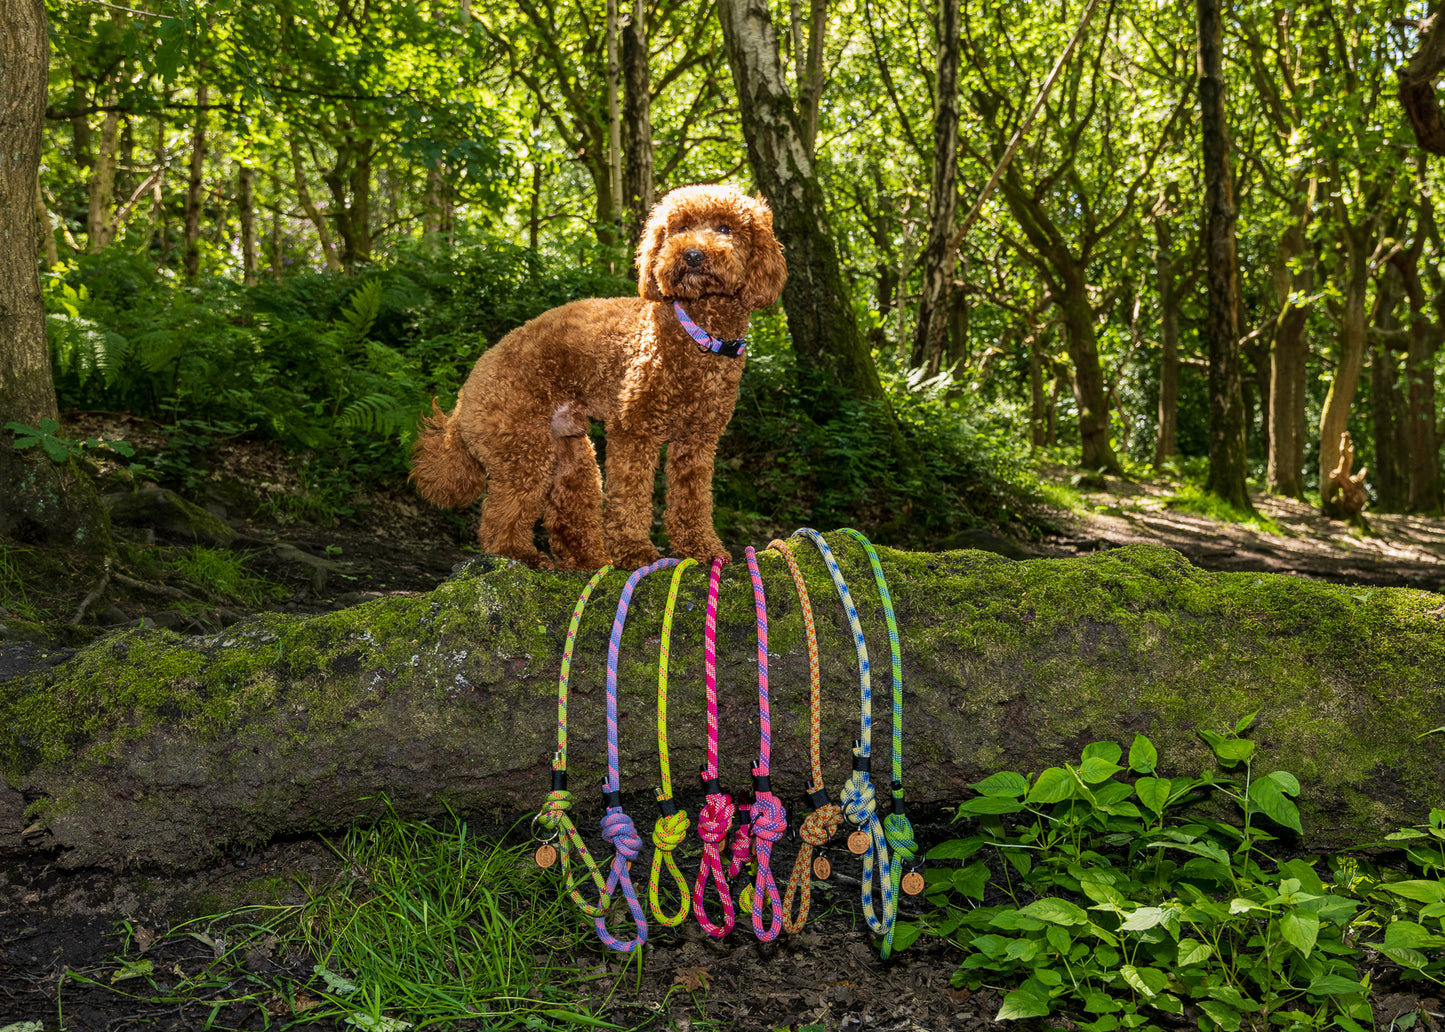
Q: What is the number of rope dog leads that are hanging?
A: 8